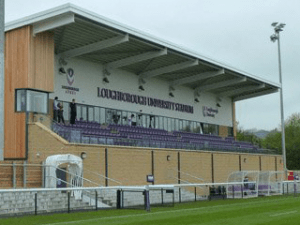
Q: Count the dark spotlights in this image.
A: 6